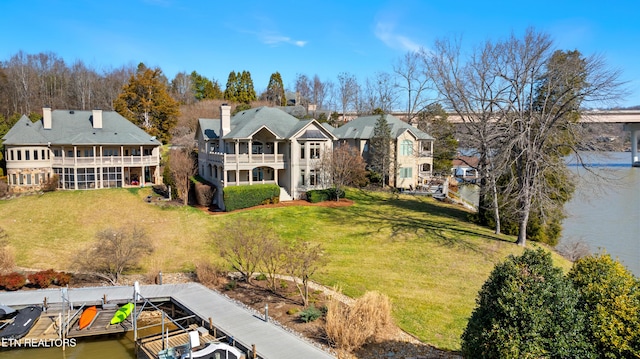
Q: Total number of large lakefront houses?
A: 3